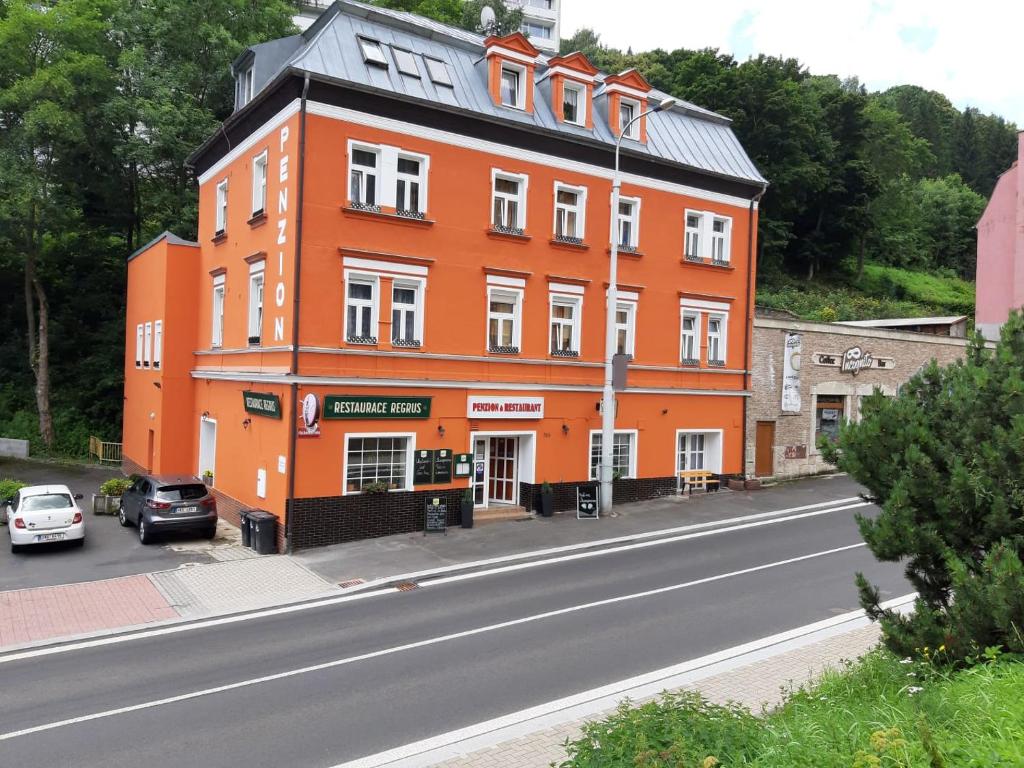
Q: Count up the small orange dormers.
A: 3